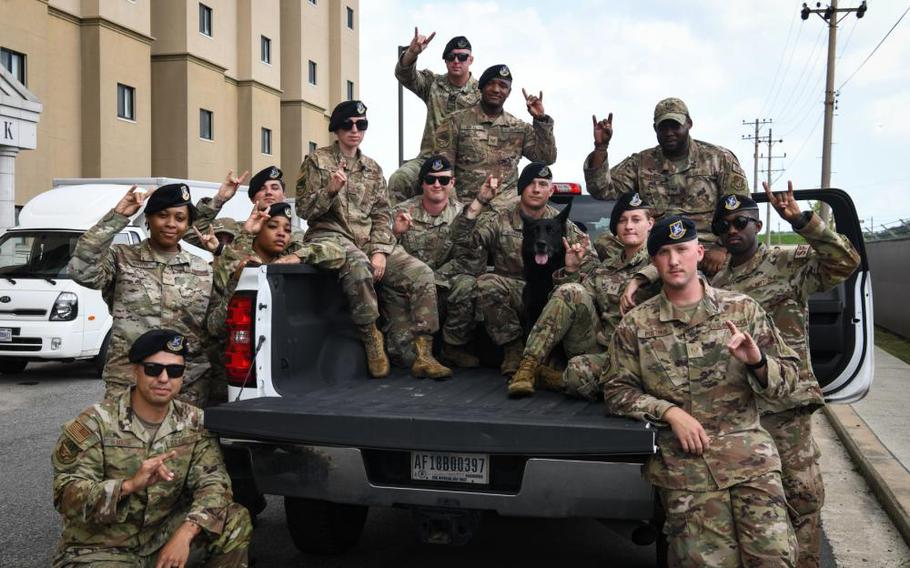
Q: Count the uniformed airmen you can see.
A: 14